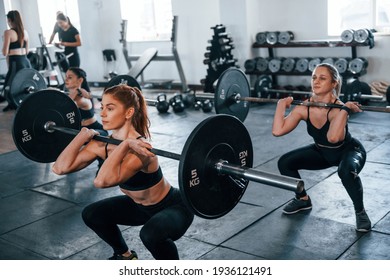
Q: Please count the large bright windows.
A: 3